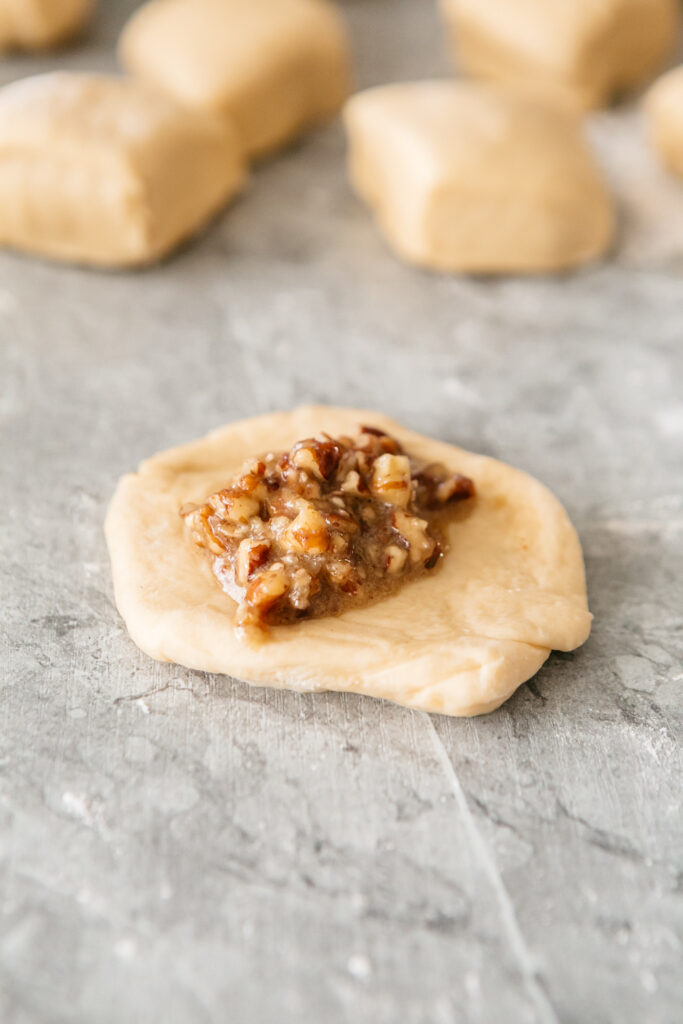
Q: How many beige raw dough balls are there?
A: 6